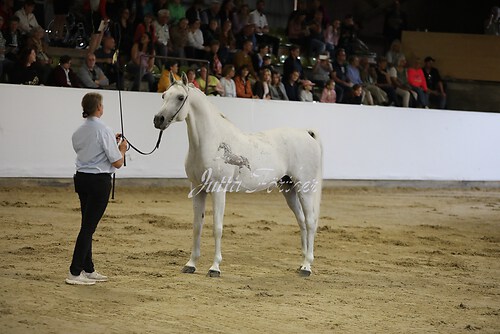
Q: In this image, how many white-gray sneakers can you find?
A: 2